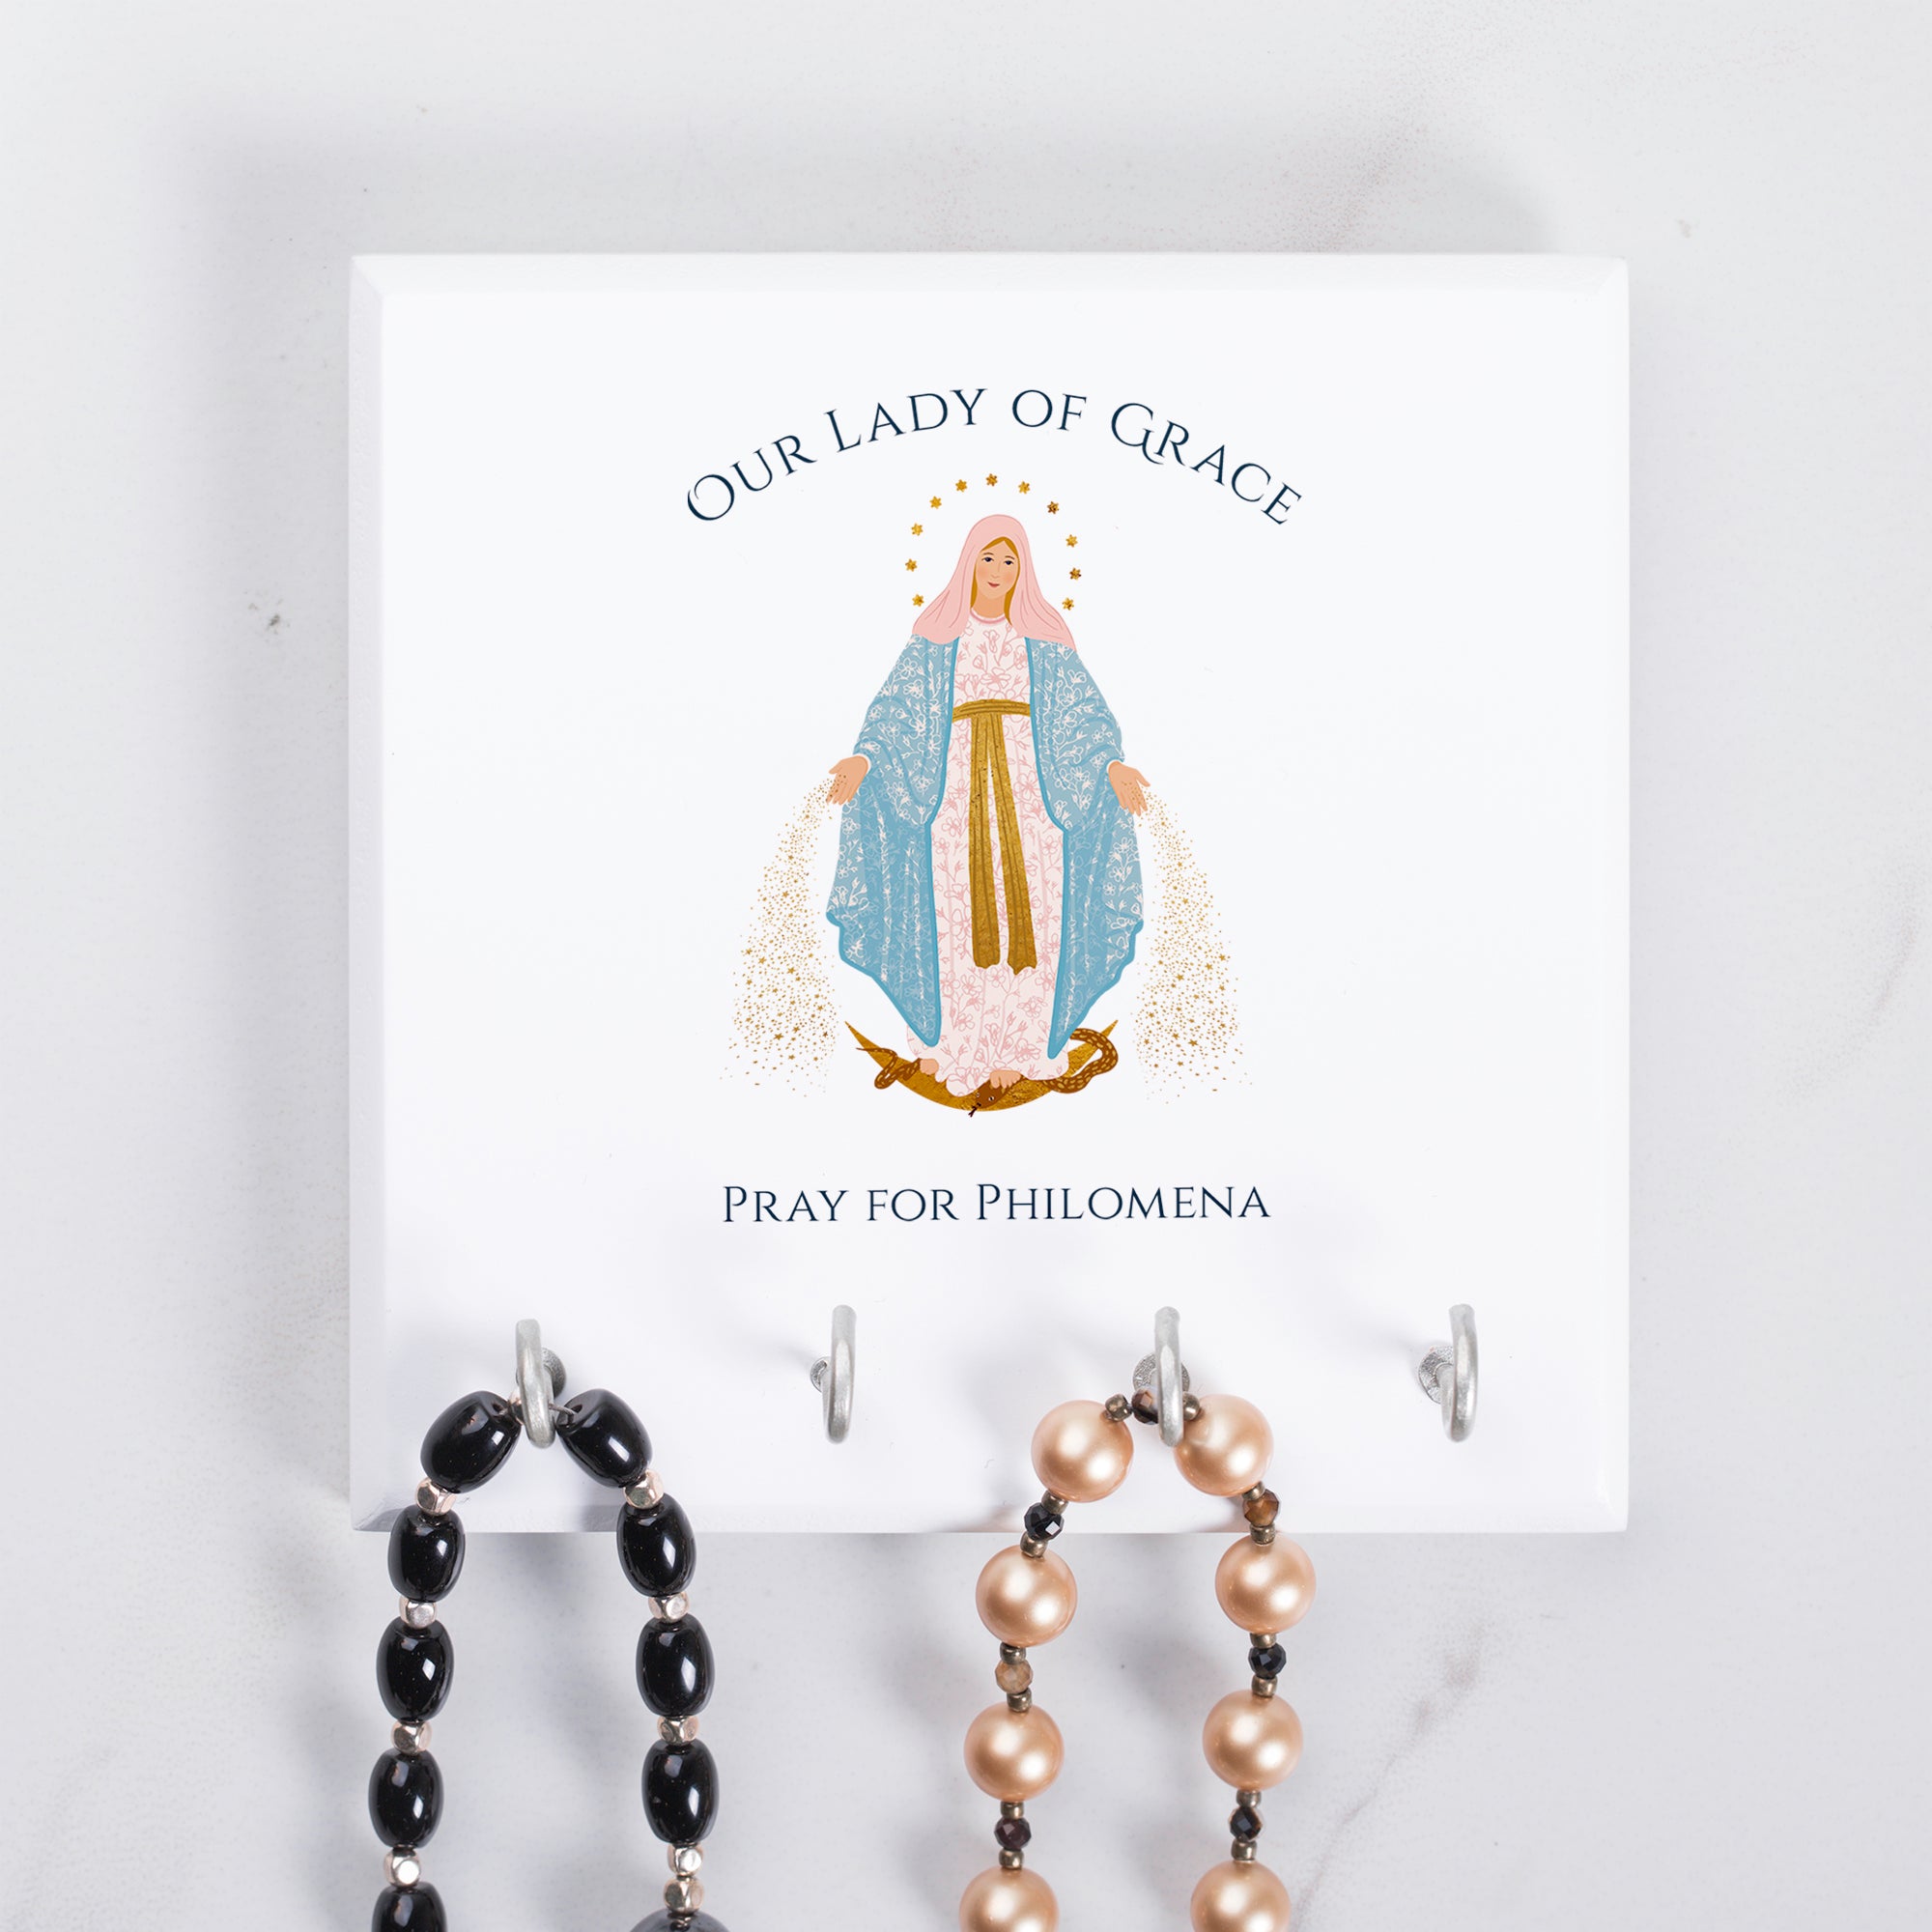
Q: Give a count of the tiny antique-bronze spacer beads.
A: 14